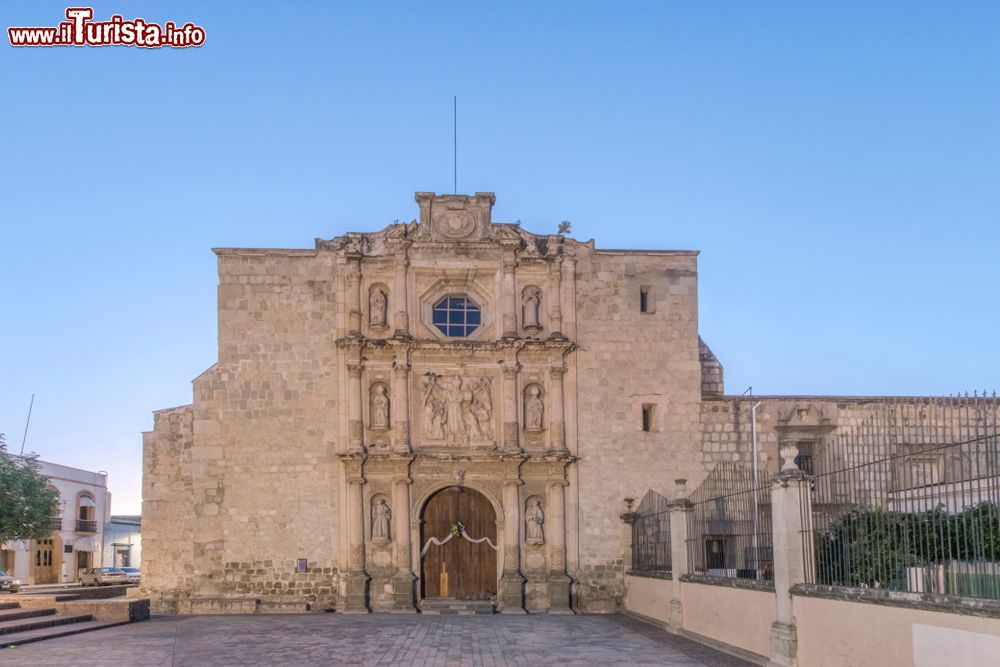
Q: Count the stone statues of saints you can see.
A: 6